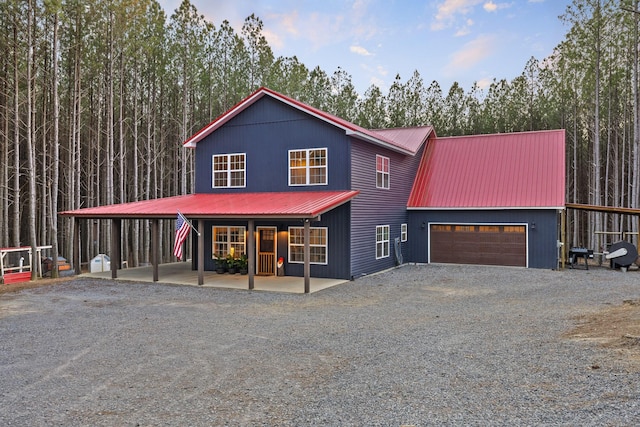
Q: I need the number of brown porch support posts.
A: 6